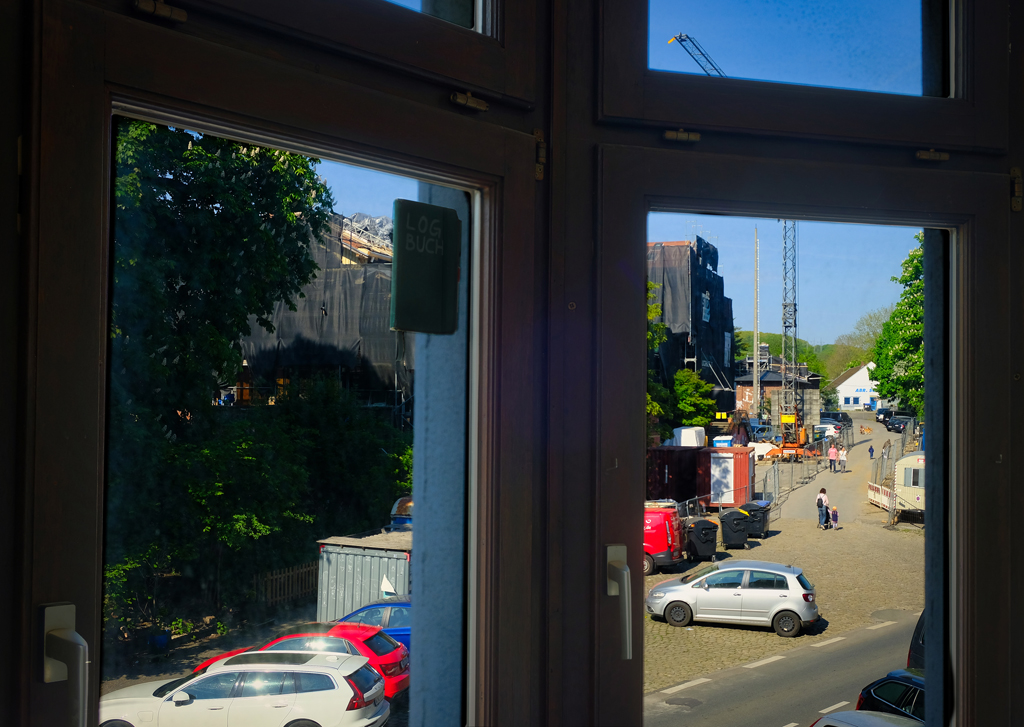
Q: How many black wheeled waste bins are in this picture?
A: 3